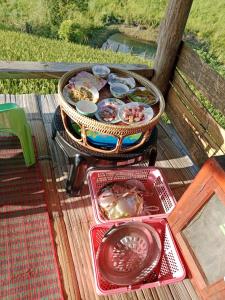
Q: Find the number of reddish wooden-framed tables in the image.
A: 1